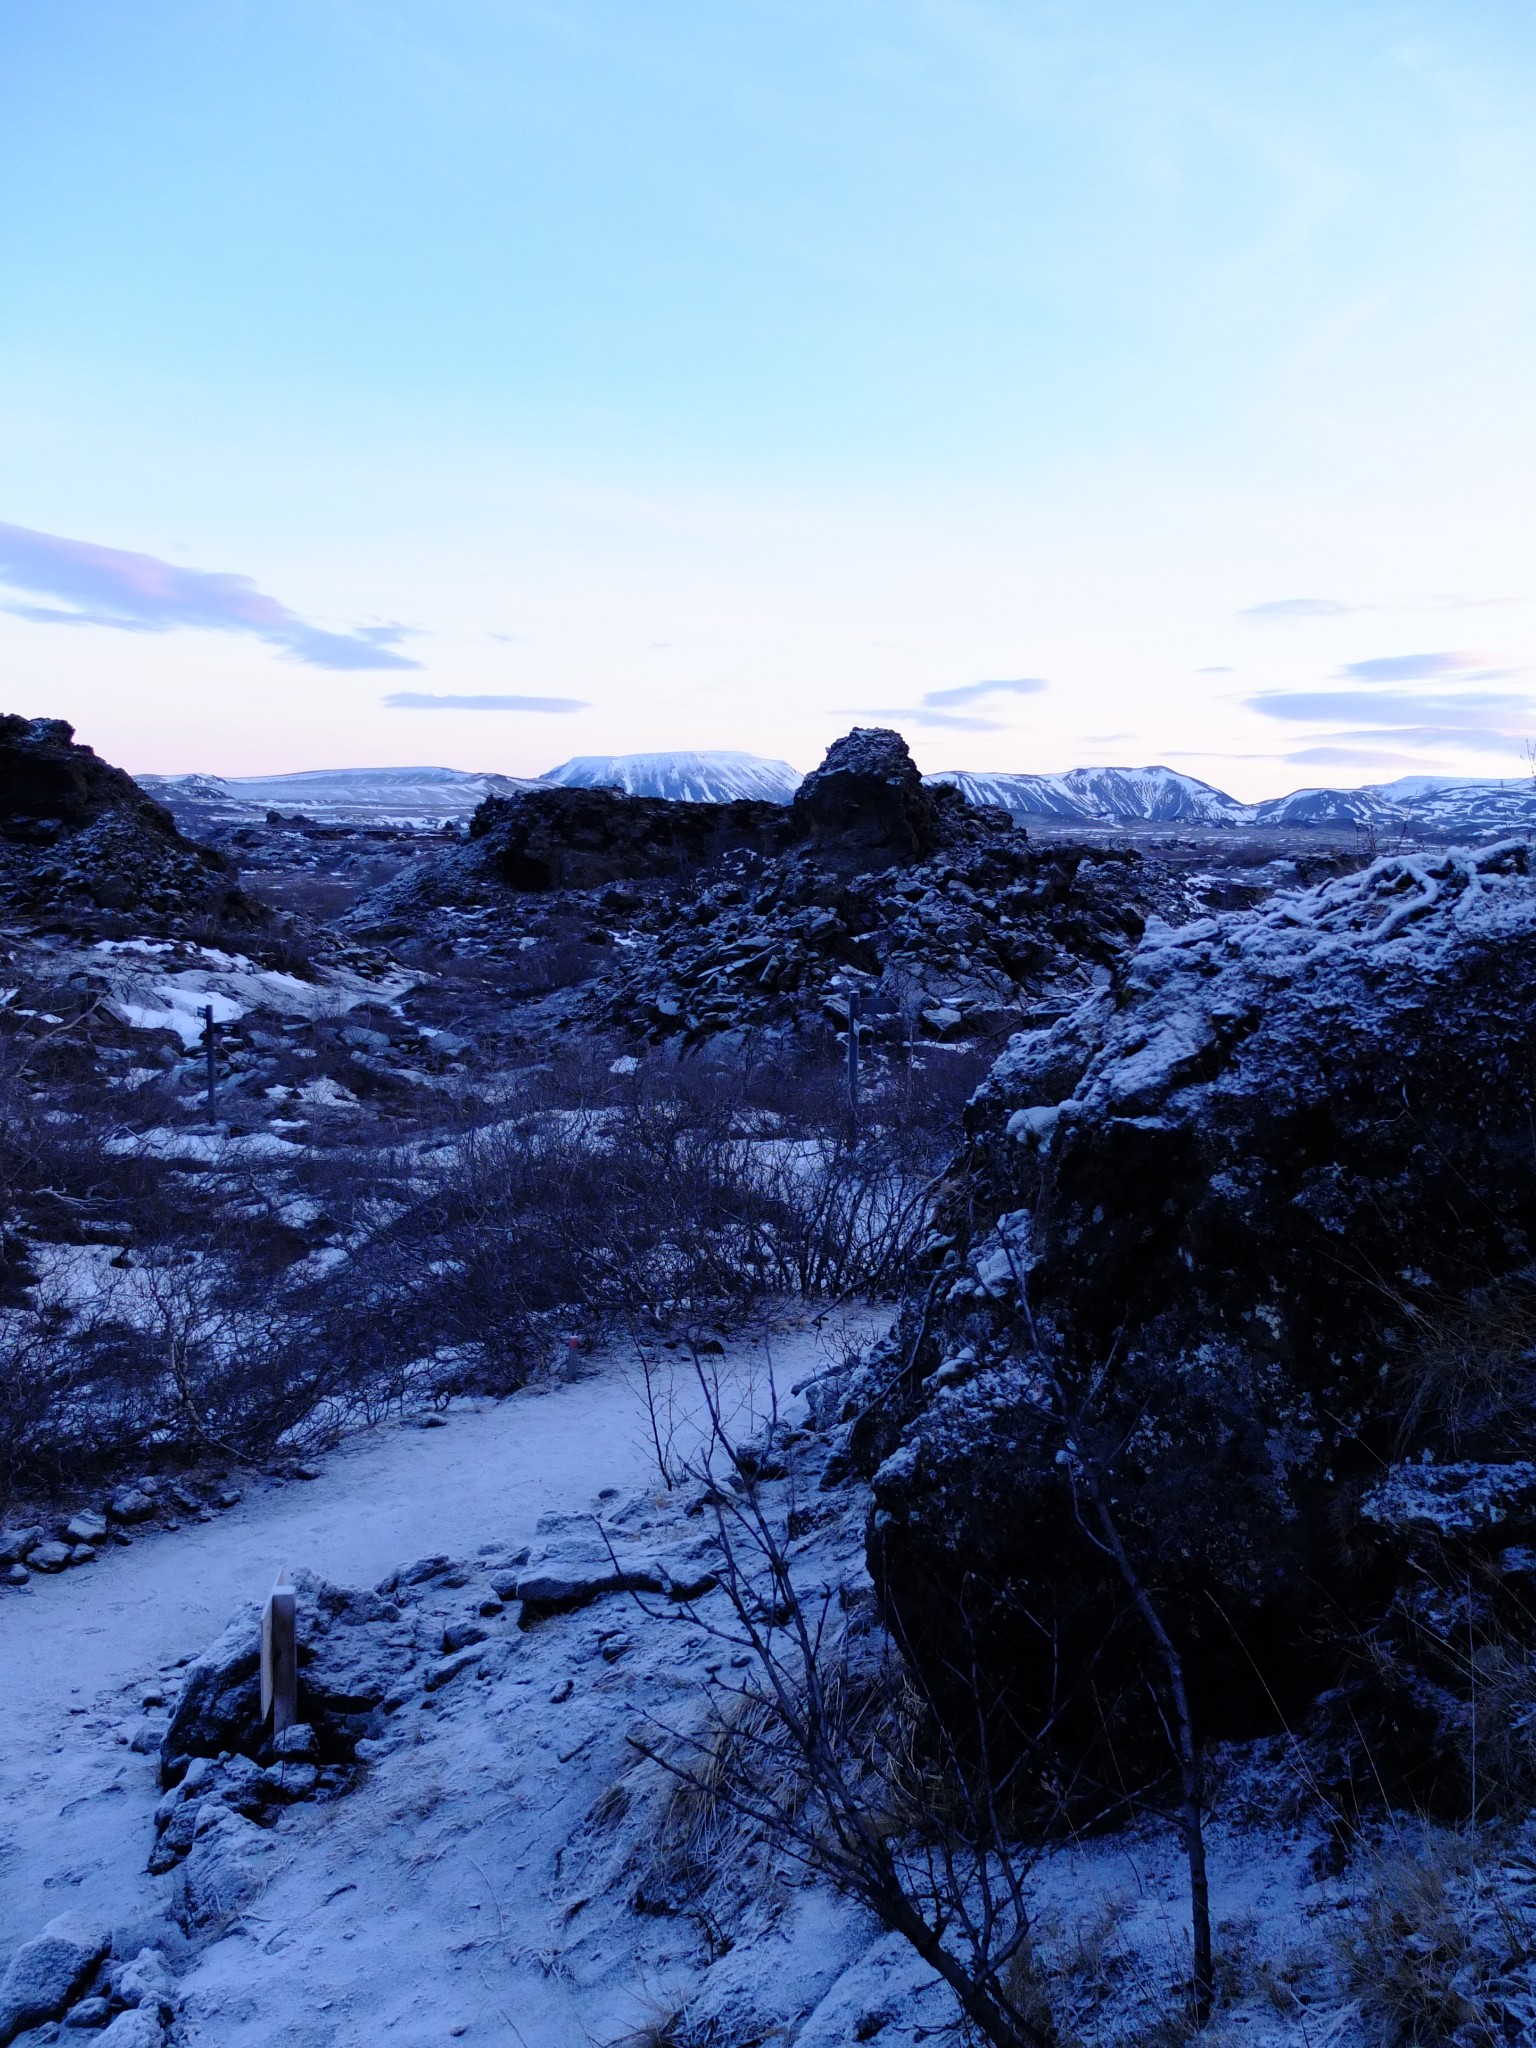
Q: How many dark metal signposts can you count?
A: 2